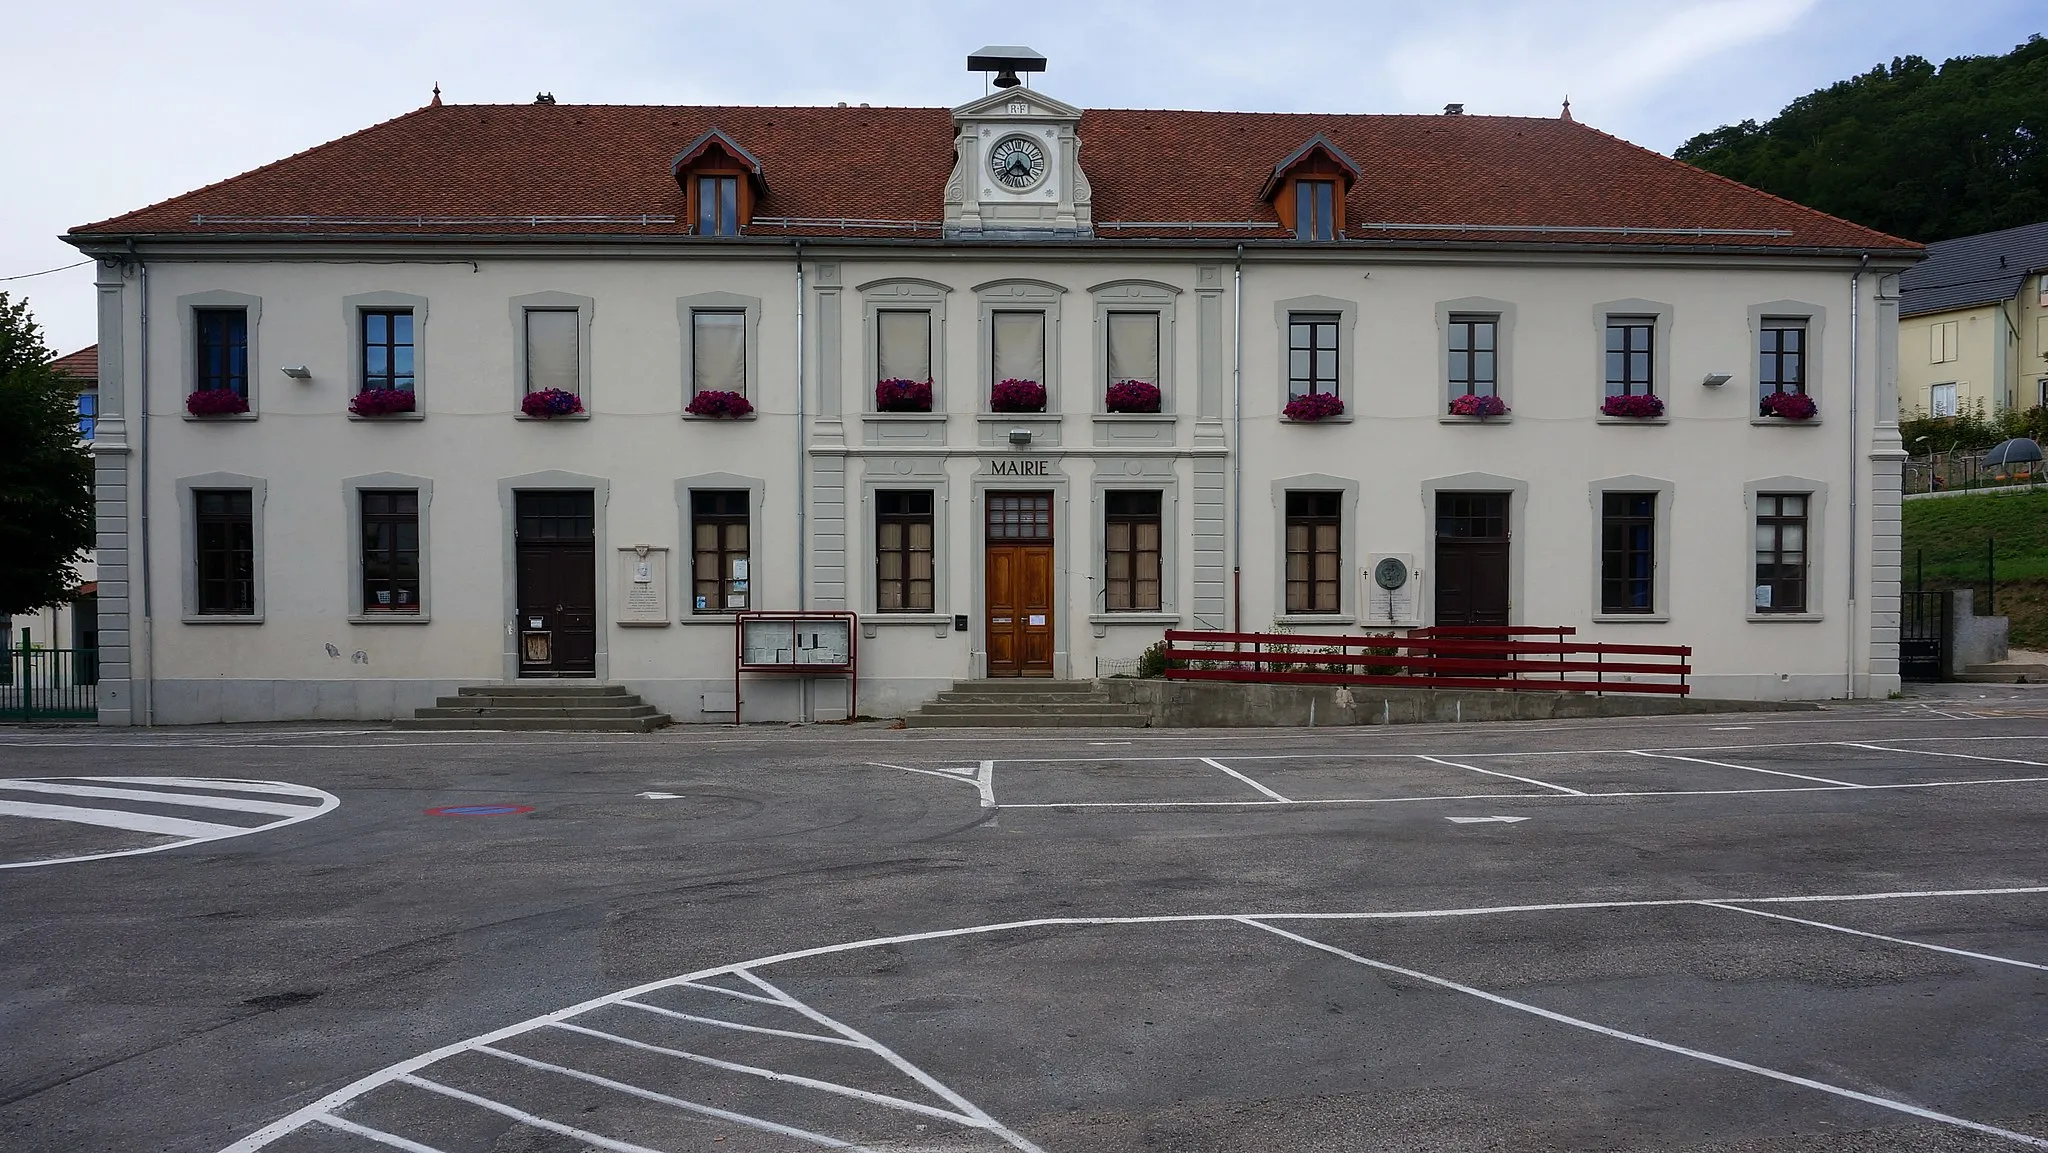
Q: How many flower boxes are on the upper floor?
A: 11